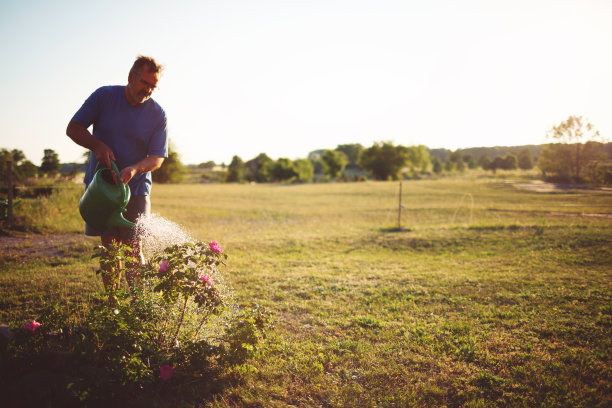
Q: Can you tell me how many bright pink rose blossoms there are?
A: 5